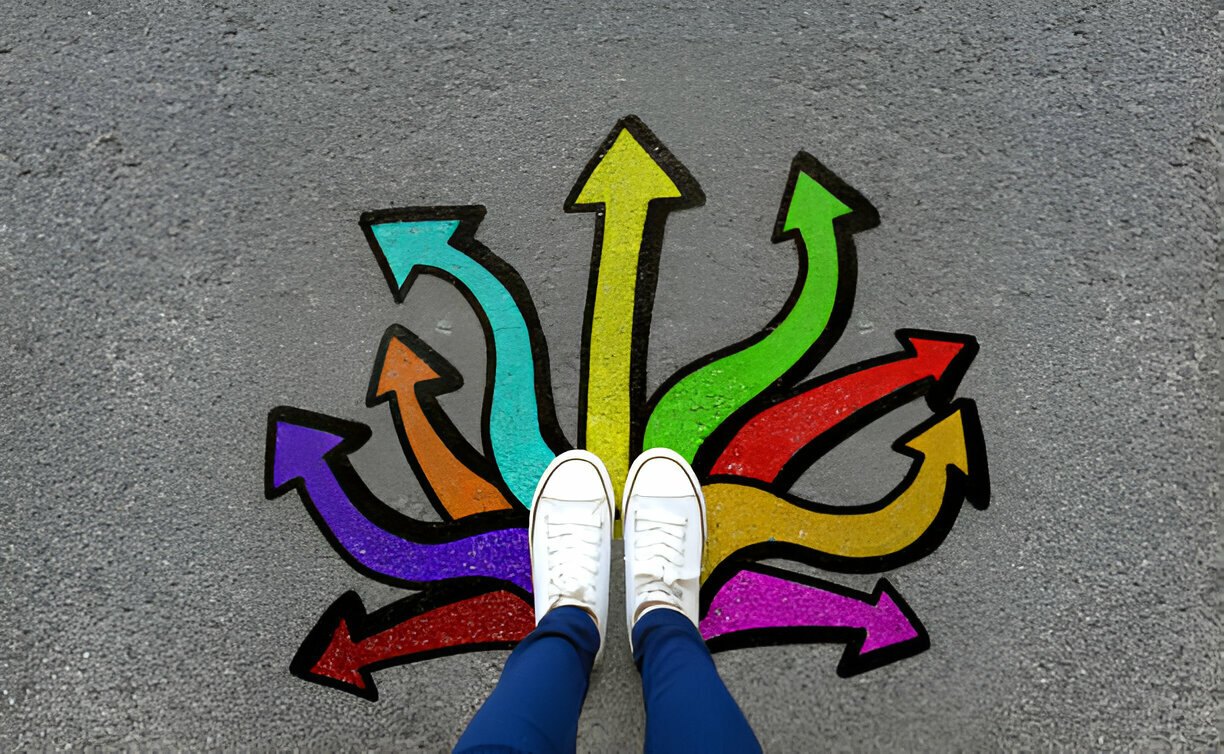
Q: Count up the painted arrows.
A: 9